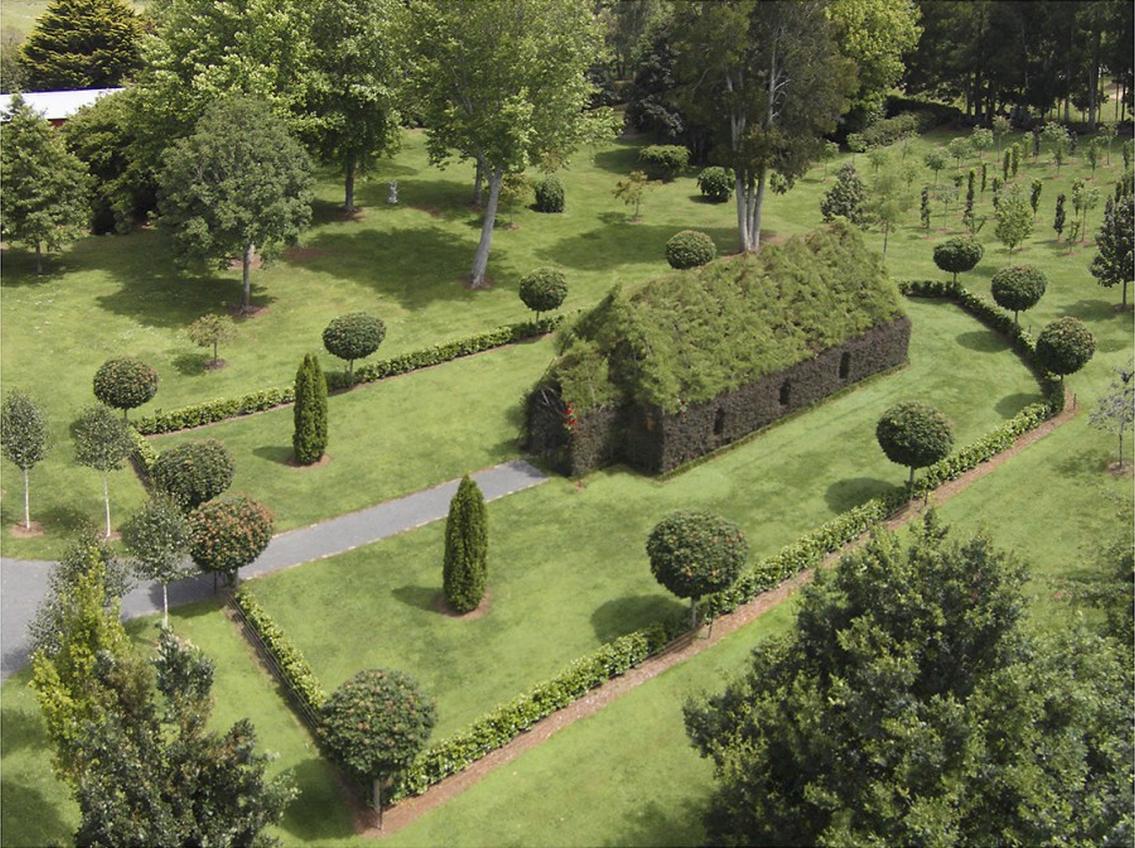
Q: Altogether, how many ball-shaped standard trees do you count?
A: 12